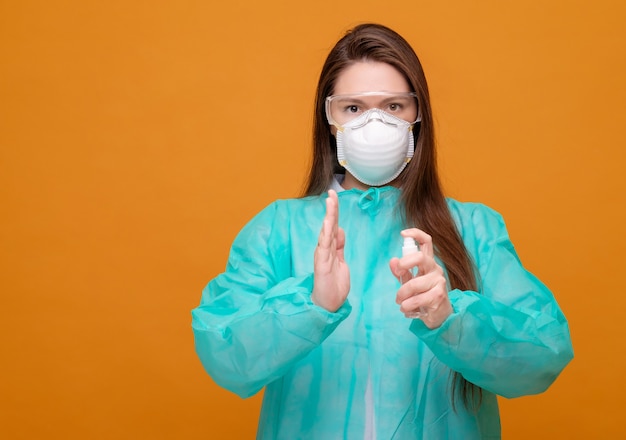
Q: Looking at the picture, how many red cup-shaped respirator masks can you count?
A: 0